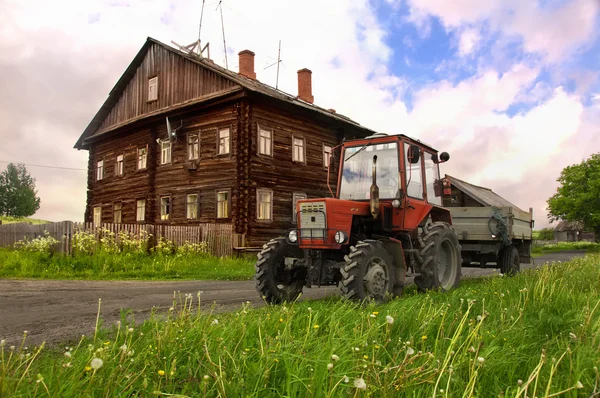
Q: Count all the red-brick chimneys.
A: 2